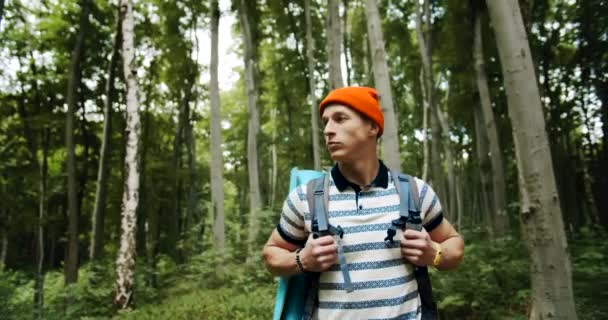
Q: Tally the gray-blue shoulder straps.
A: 2